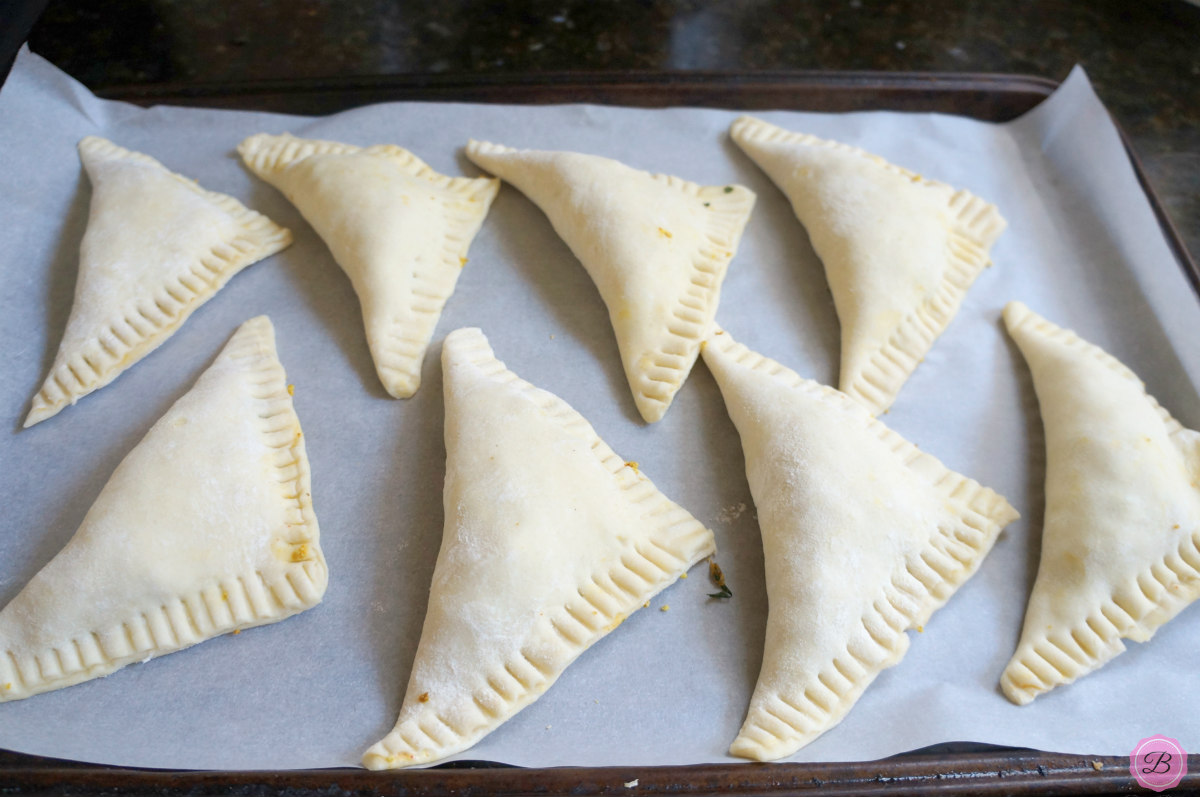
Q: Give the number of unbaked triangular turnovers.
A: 8